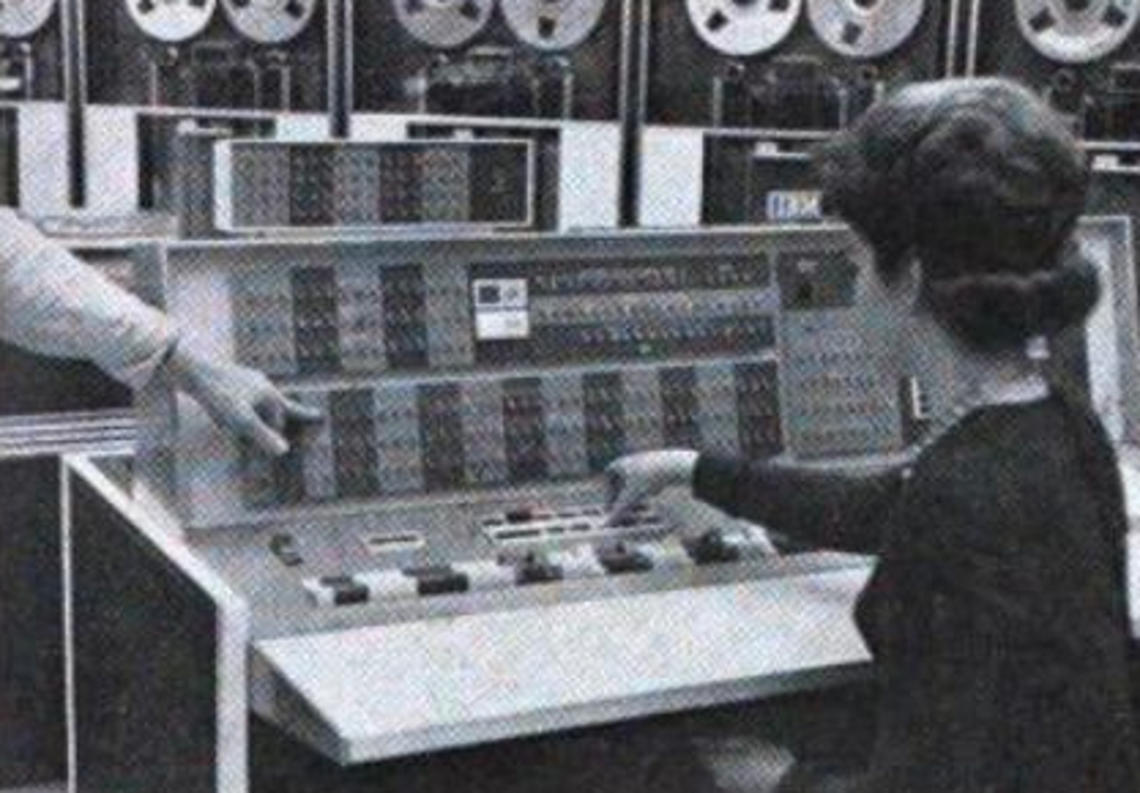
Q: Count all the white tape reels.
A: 8